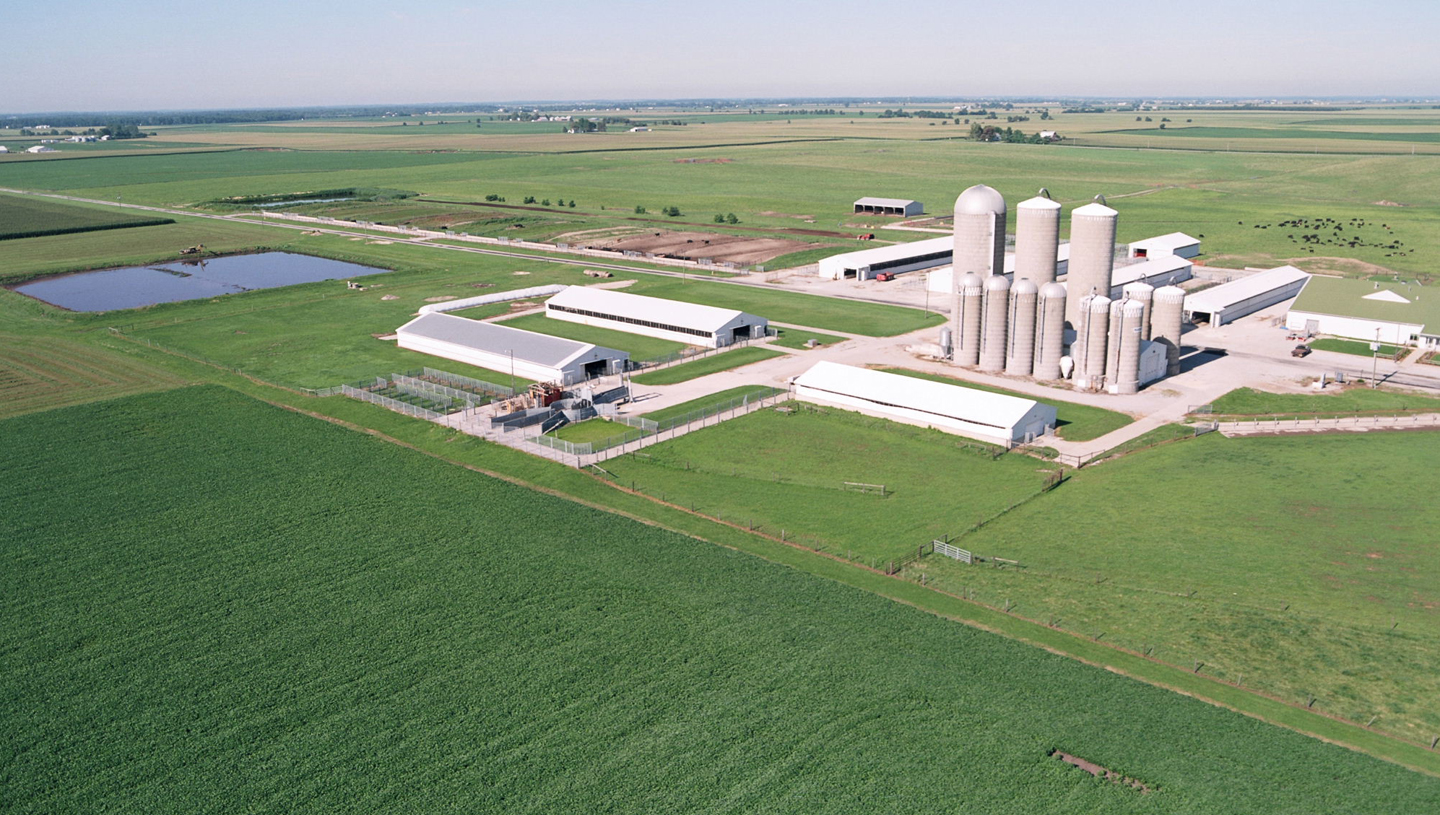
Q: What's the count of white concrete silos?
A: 11